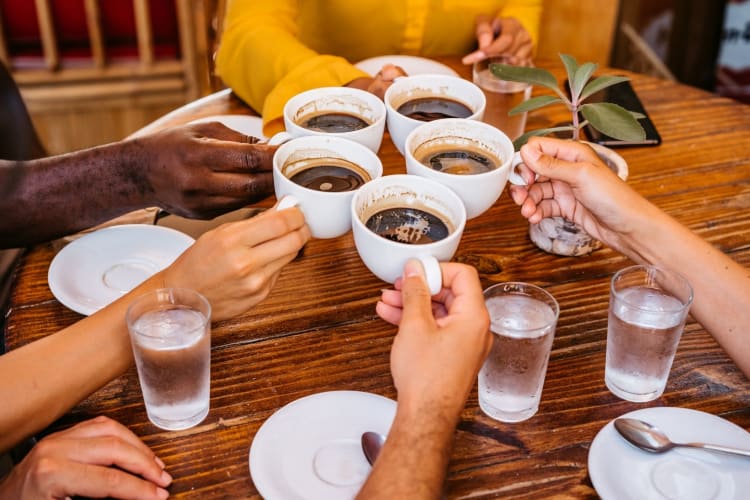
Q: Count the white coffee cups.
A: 5